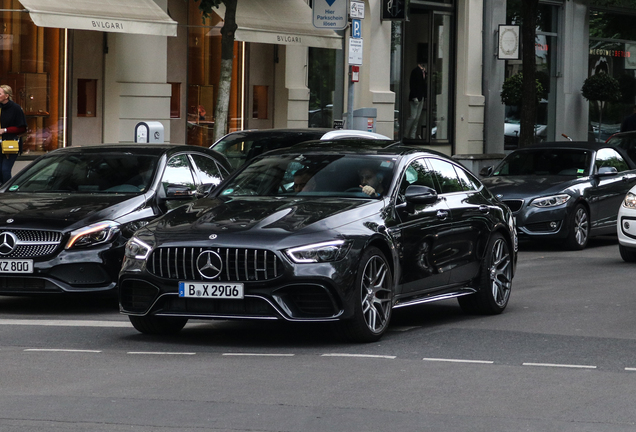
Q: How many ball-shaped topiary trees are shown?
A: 2